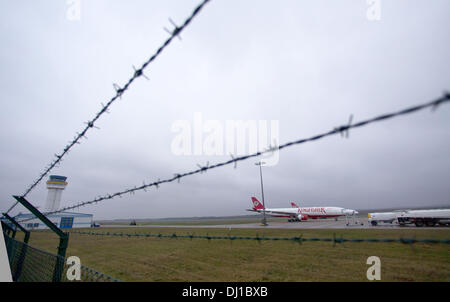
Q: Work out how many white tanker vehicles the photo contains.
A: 2